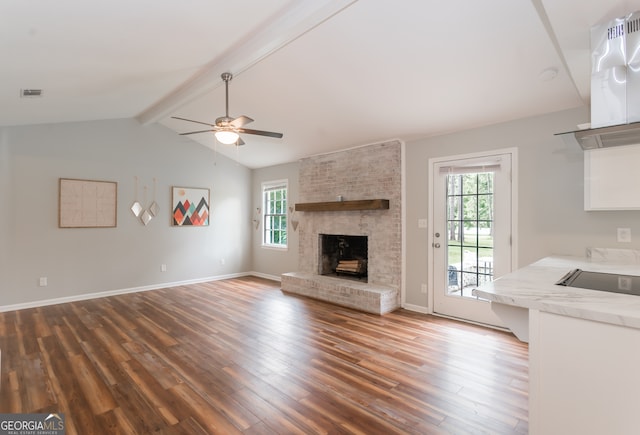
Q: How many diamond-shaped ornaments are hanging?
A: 3